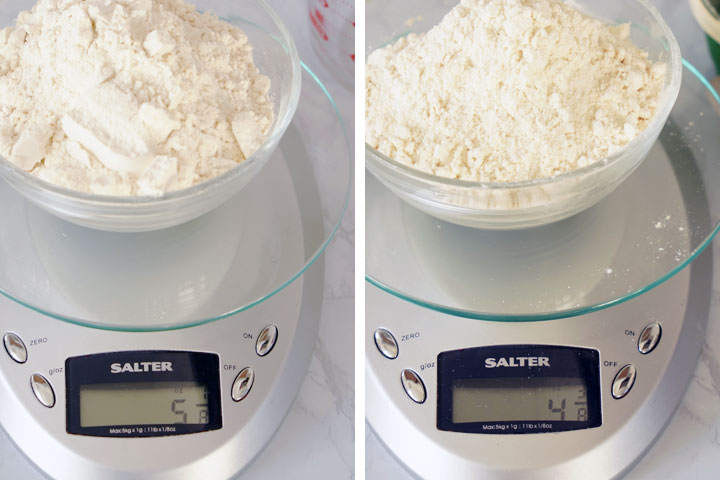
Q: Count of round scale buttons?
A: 8